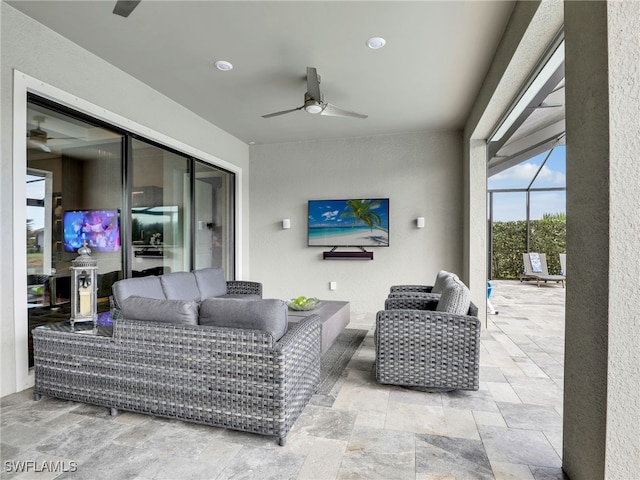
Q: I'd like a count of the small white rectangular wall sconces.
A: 2